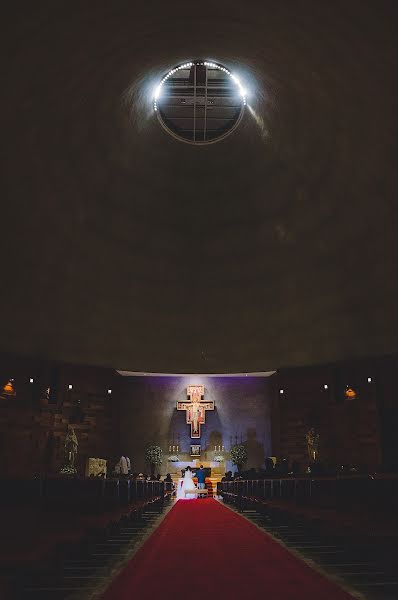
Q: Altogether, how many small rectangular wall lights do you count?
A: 6